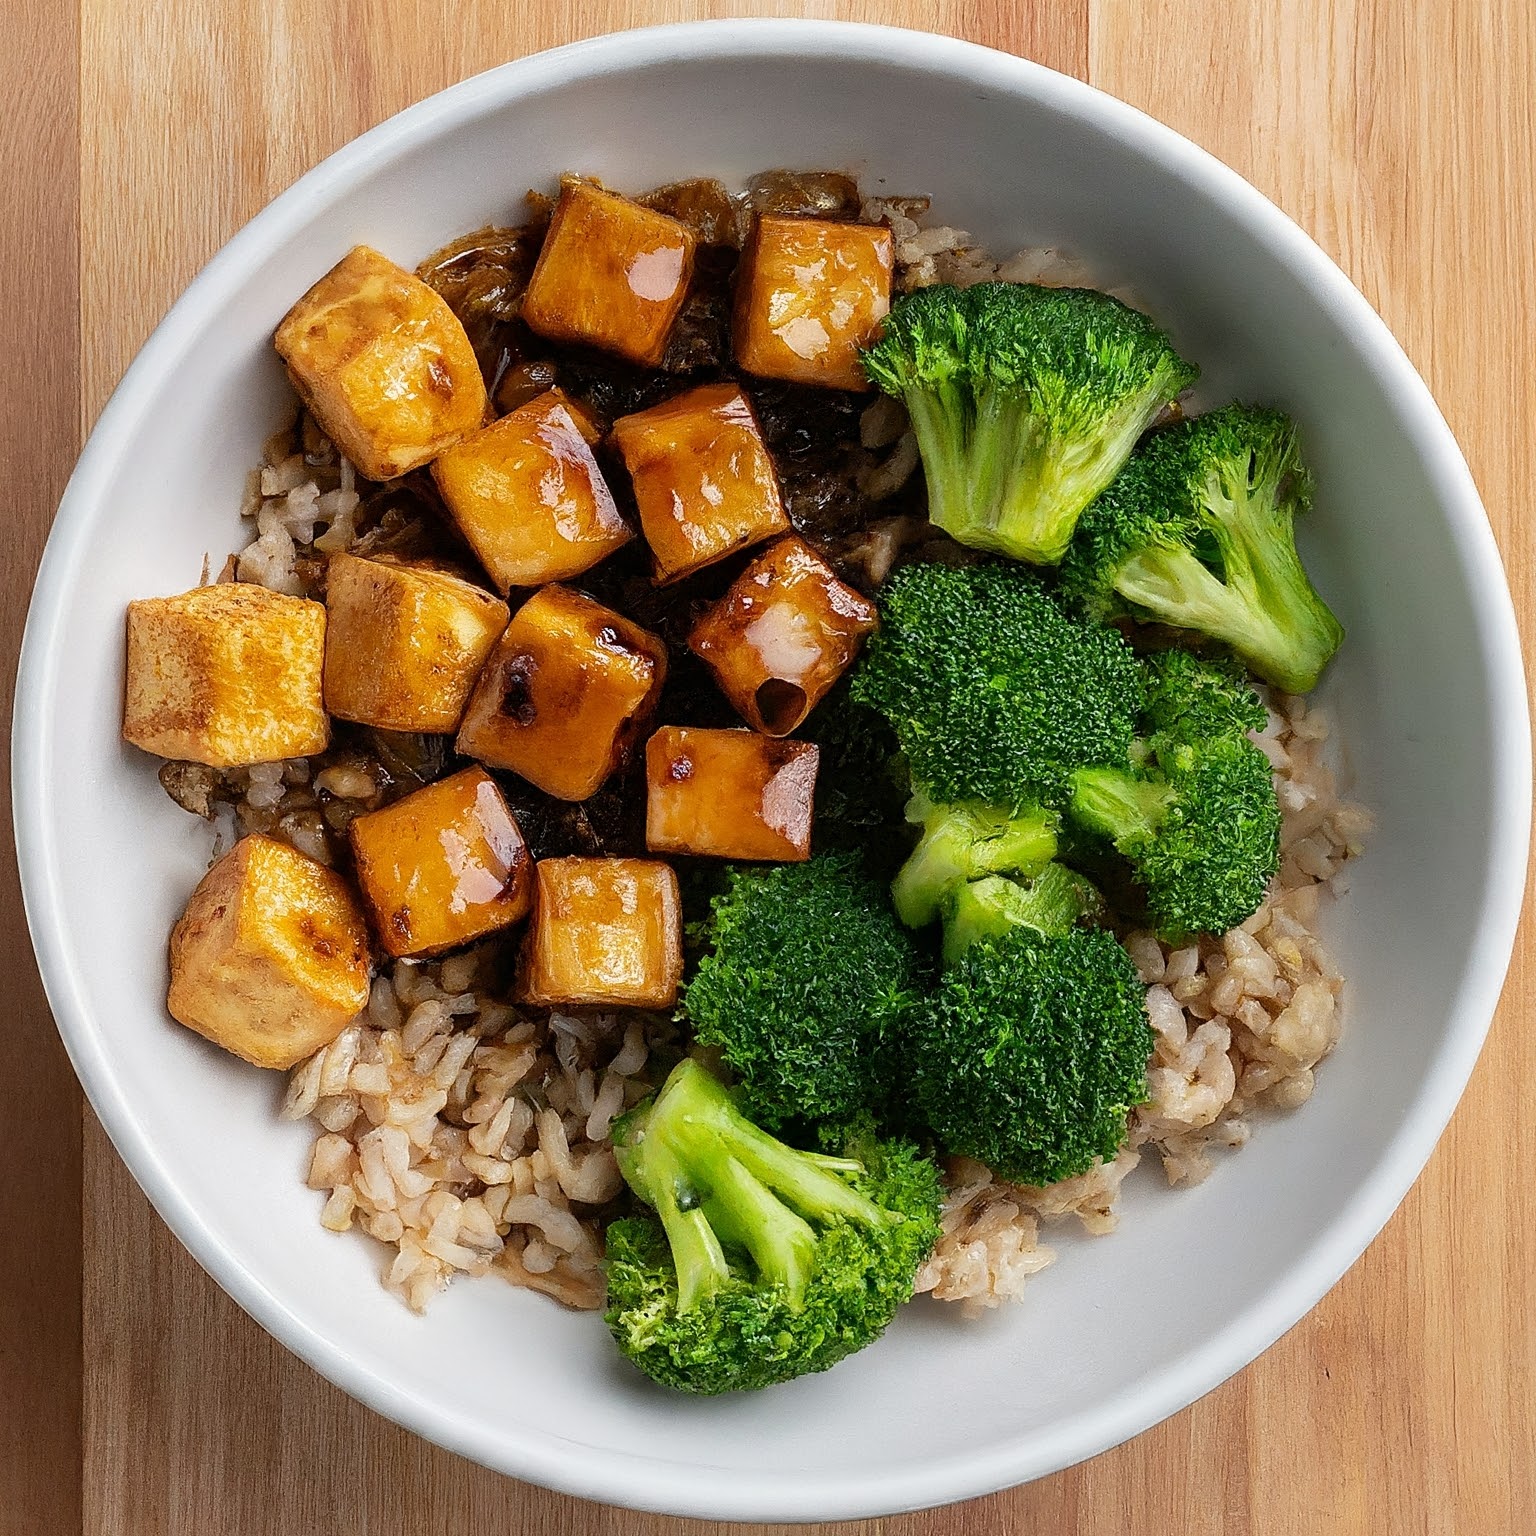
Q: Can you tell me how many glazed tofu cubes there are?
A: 13